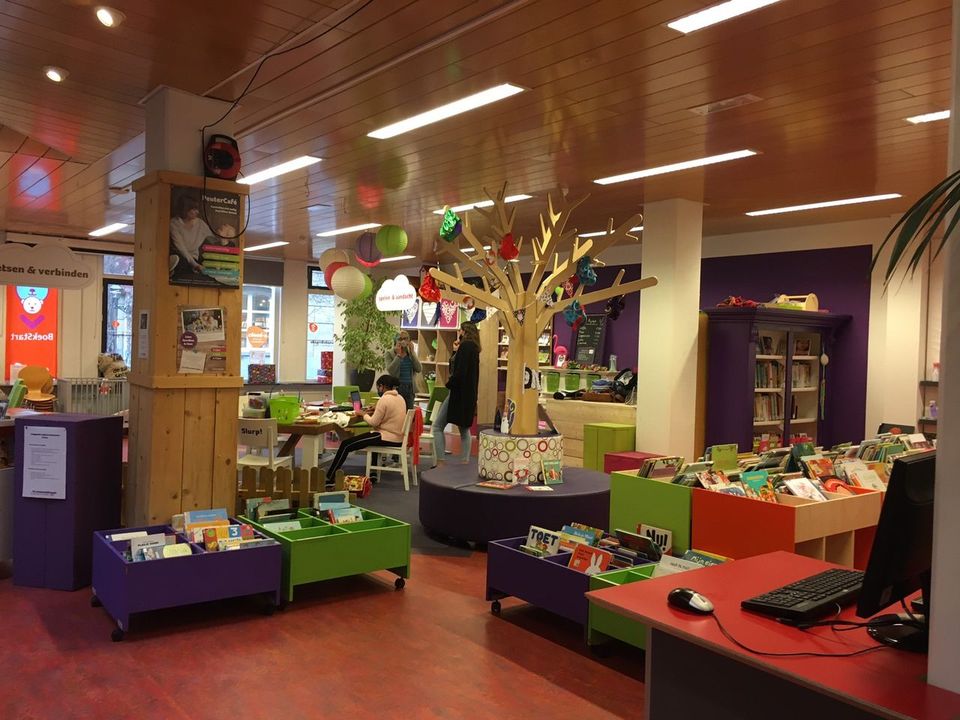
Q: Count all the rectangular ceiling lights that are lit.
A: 13